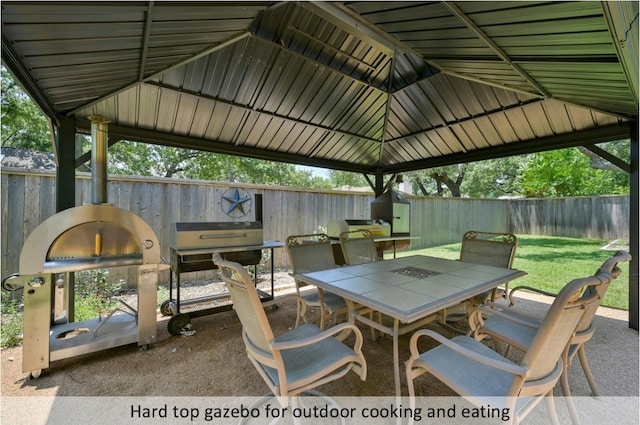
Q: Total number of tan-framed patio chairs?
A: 6